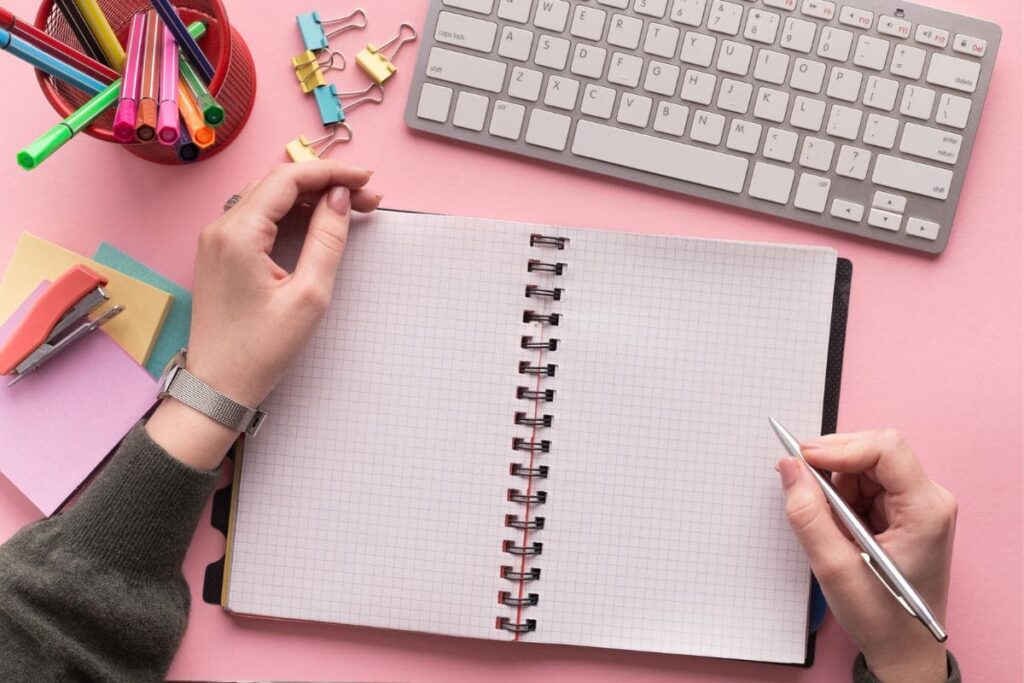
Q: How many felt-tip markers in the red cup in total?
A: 12